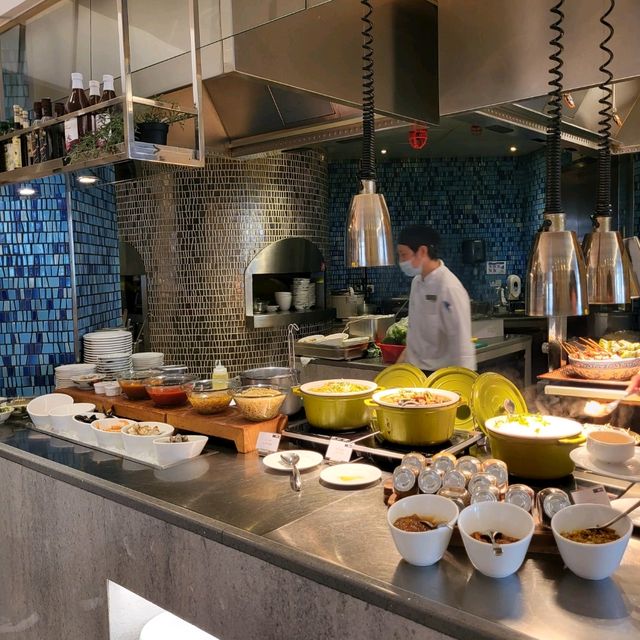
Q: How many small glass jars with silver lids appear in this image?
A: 12